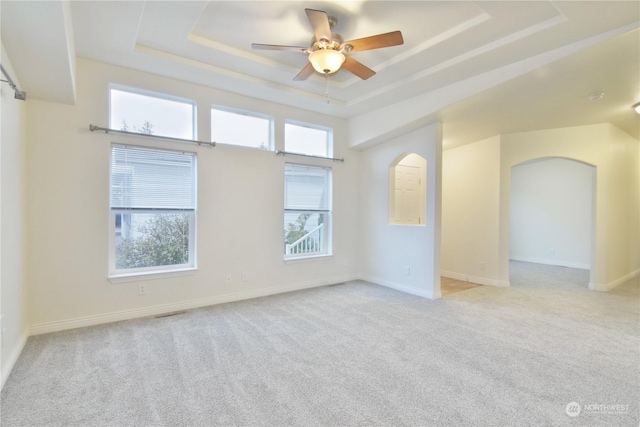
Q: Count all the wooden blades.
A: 5